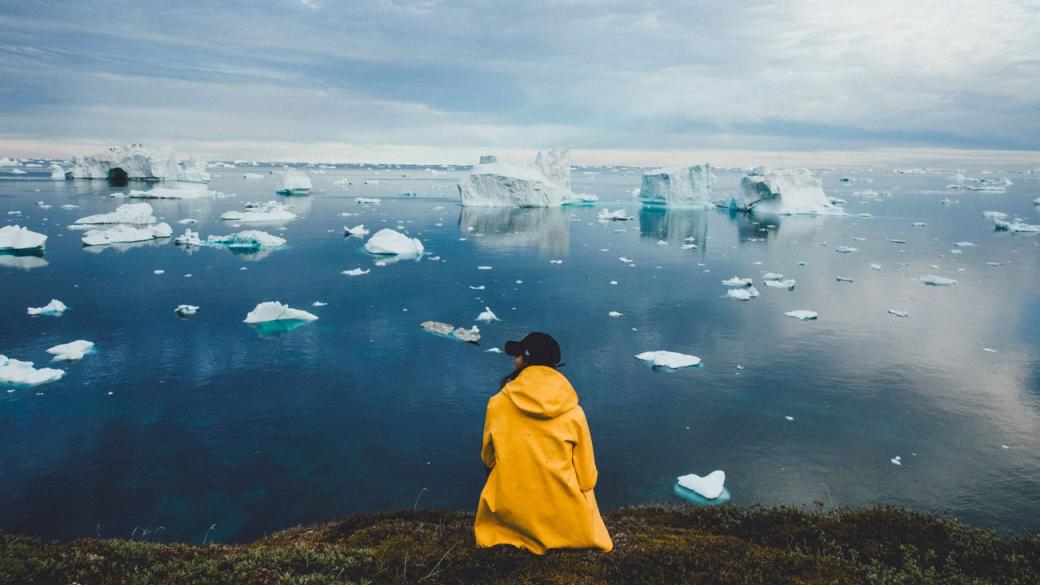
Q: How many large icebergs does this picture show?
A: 4